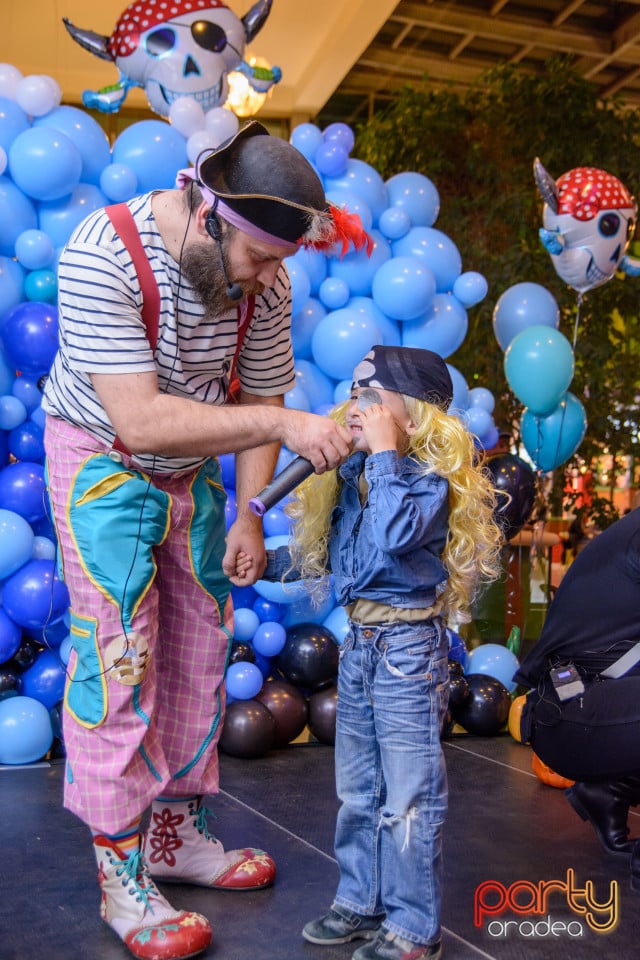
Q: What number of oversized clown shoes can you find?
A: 2